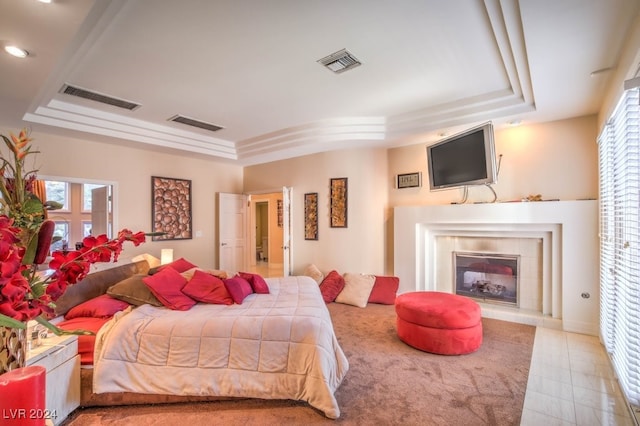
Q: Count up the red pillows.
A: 8